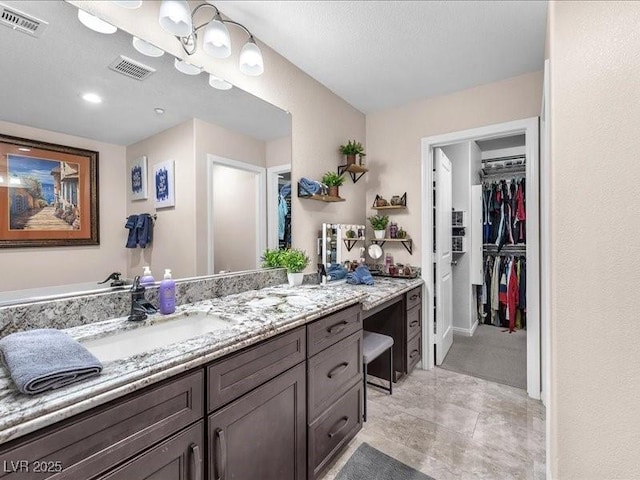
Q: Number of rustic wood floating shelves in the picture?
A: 4